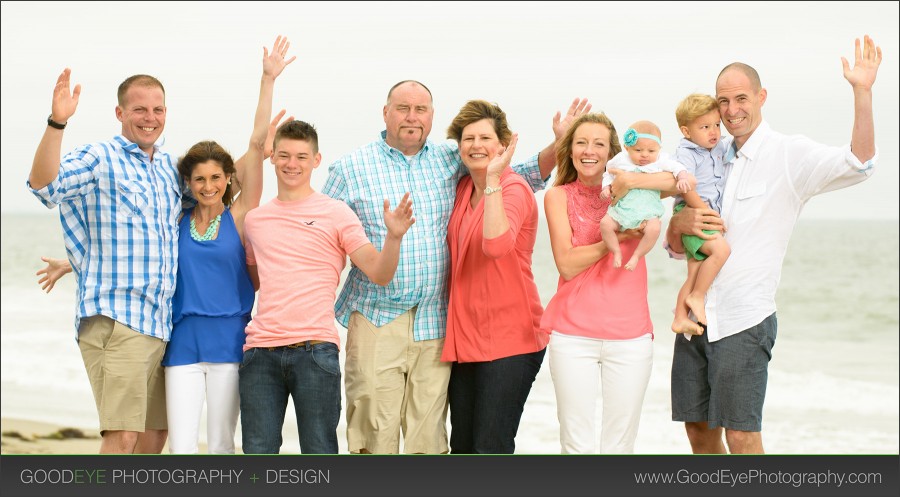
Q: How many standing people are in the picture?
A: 7